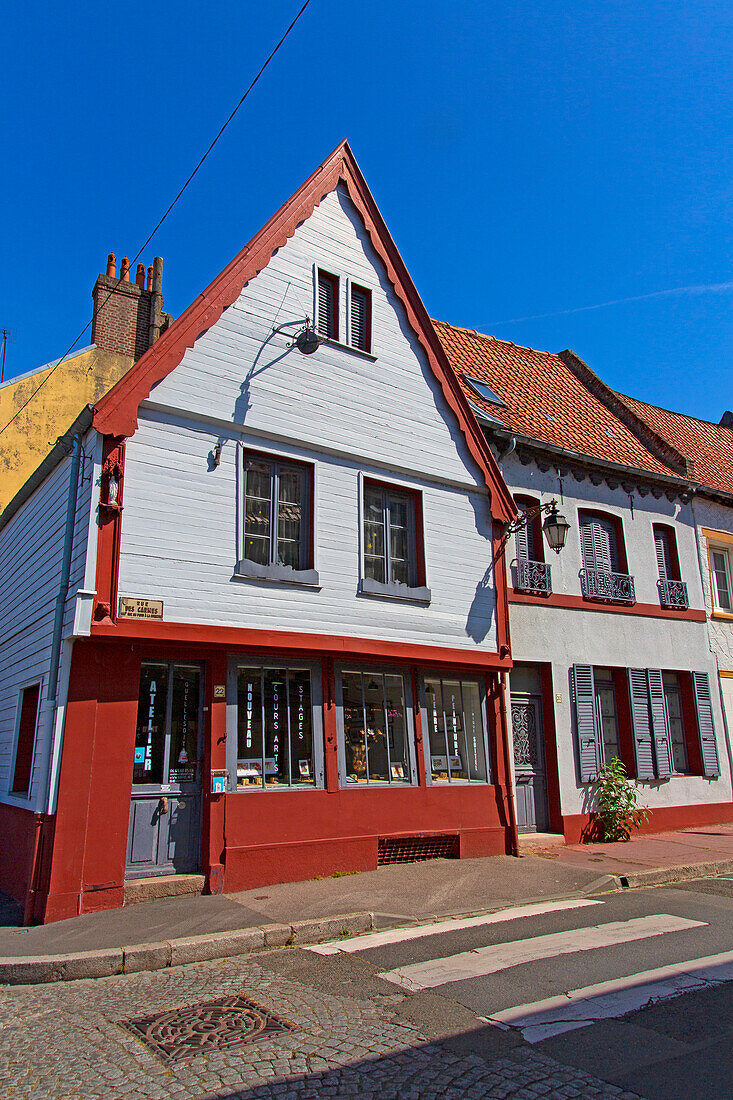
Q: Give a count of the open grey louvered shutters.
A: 4